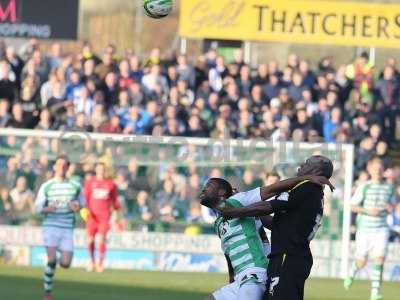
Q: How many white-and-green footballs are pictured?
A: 1